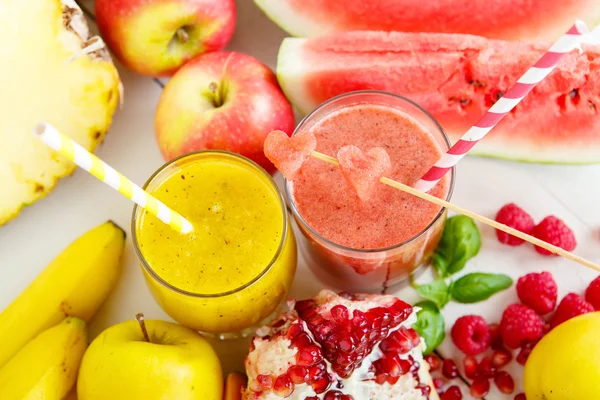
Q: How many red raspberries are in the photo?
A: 7